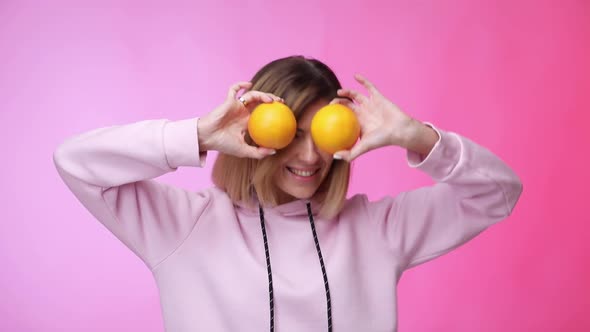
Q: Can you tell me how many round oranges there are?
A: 2